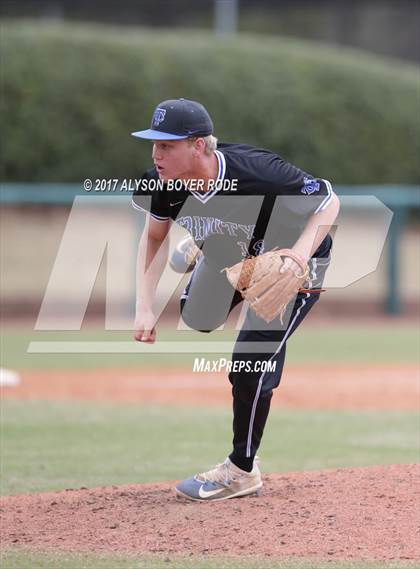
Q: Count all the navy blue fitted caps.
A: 1